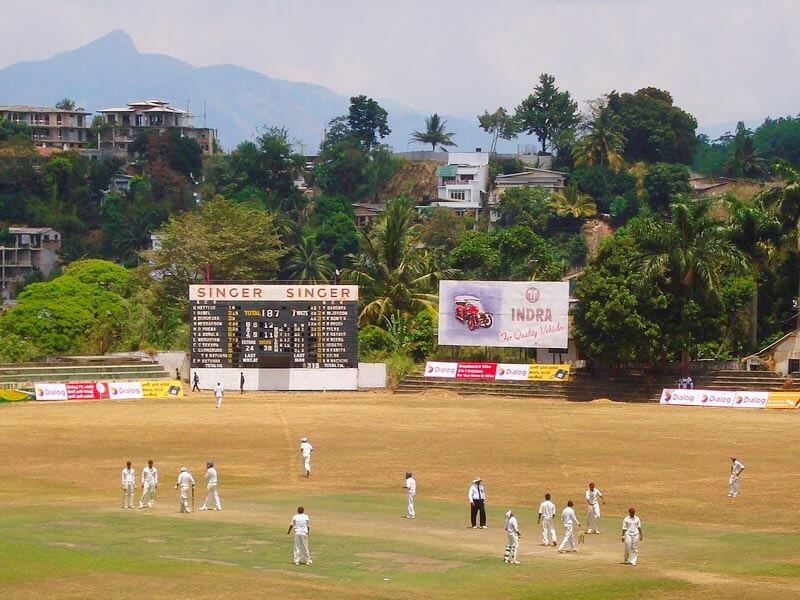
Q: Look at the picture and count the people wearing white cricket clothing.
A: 14